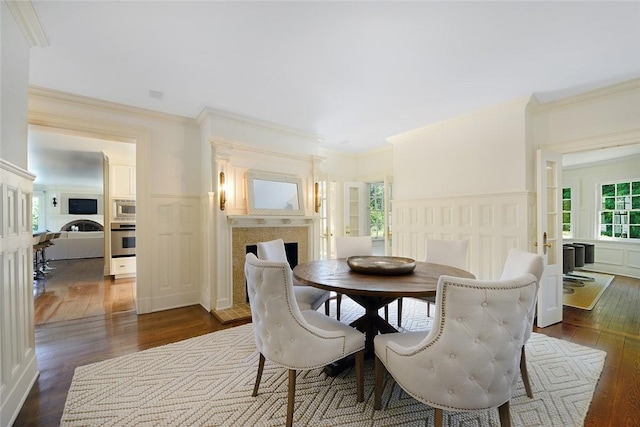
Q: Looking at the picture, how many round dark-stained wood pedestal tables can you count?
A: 1